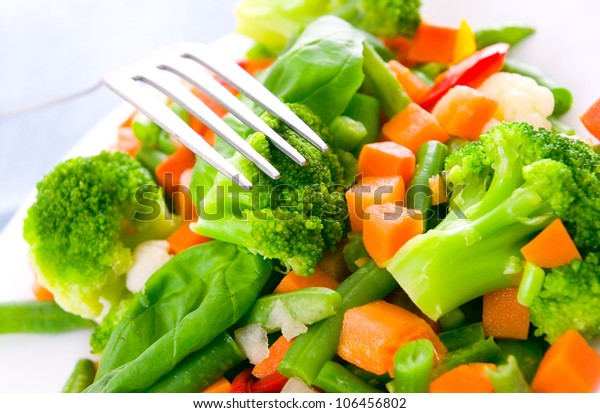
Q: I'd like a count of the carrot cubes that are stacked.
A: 3